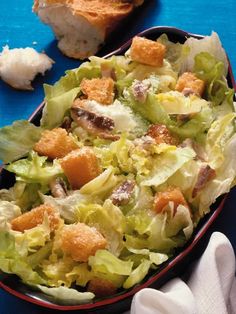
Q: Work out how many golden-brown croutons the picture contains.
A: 10